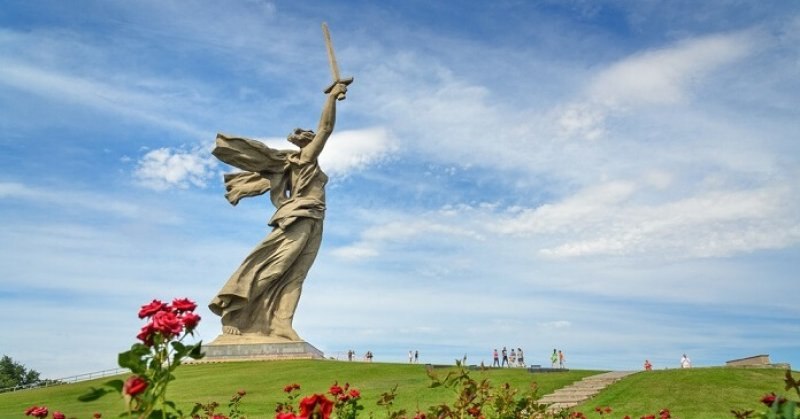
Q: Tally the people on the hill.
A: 14